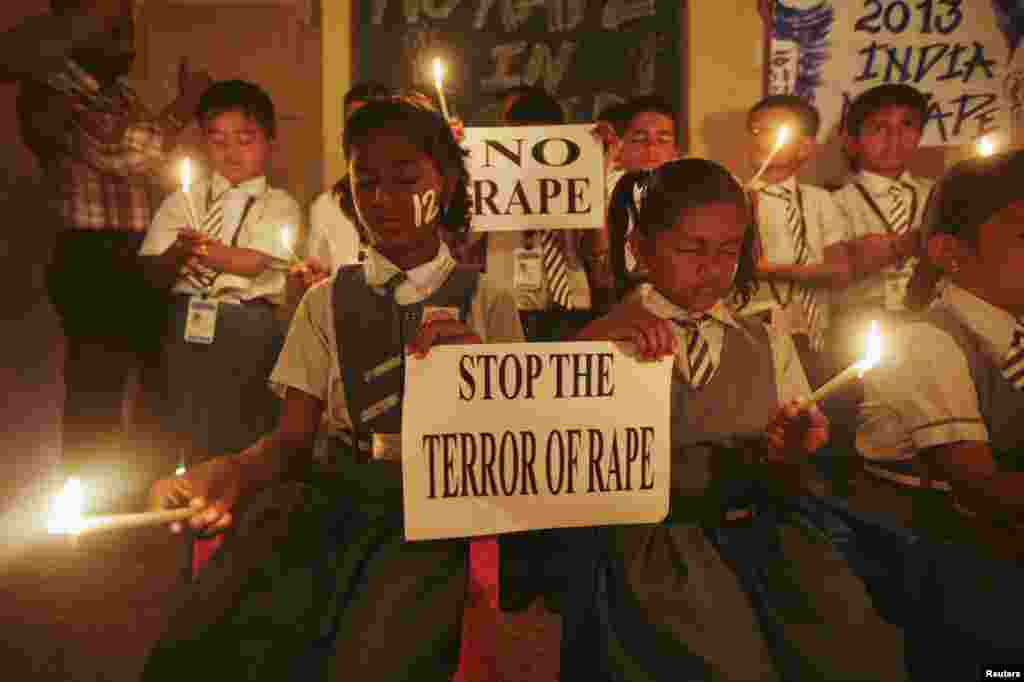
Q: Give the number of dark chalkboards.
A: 1